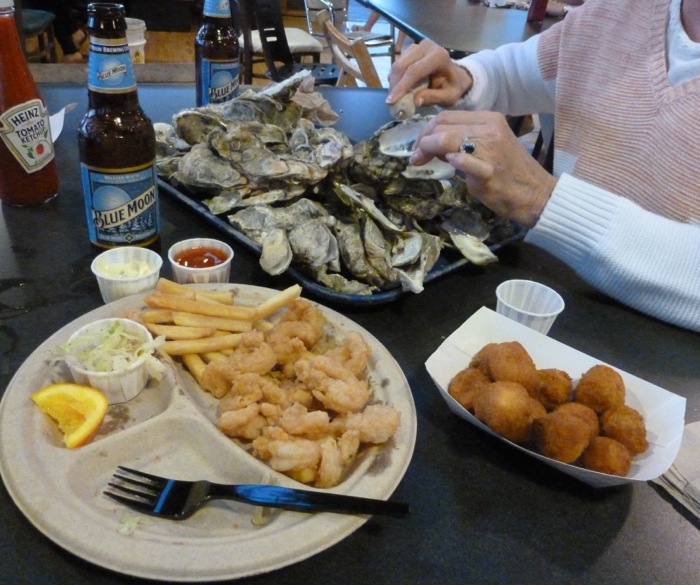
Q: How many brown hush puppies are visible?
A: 11